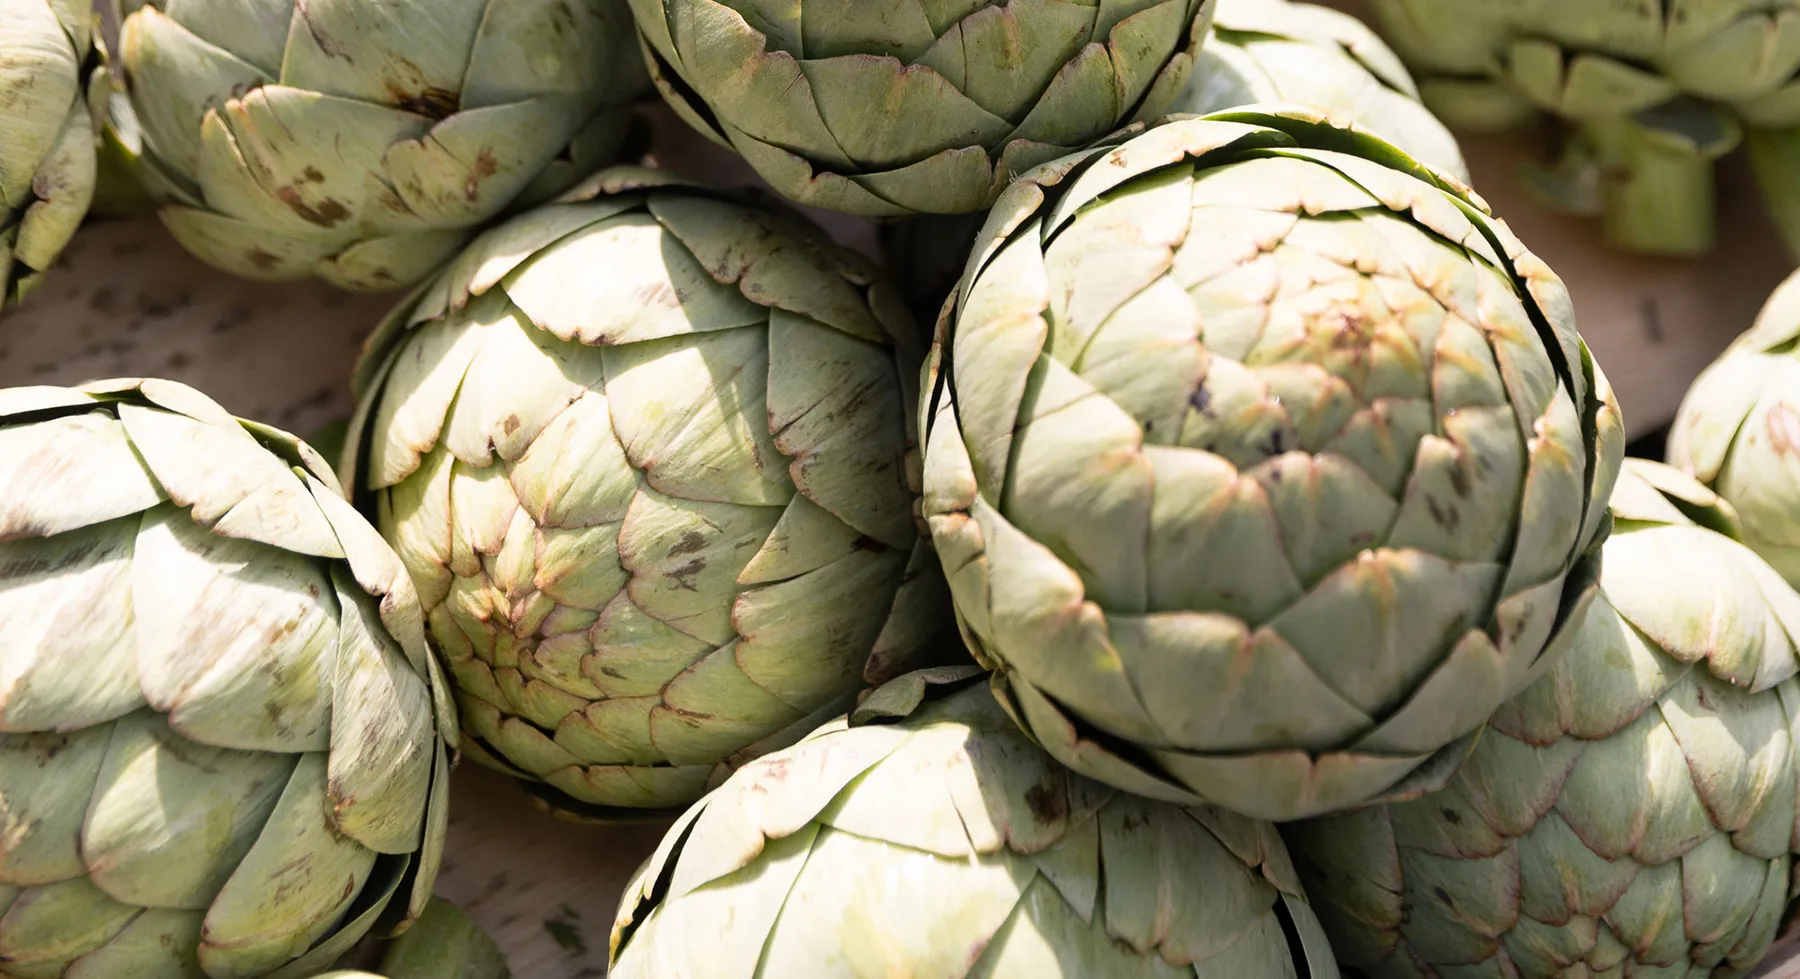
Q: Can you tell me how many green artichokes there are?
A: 11